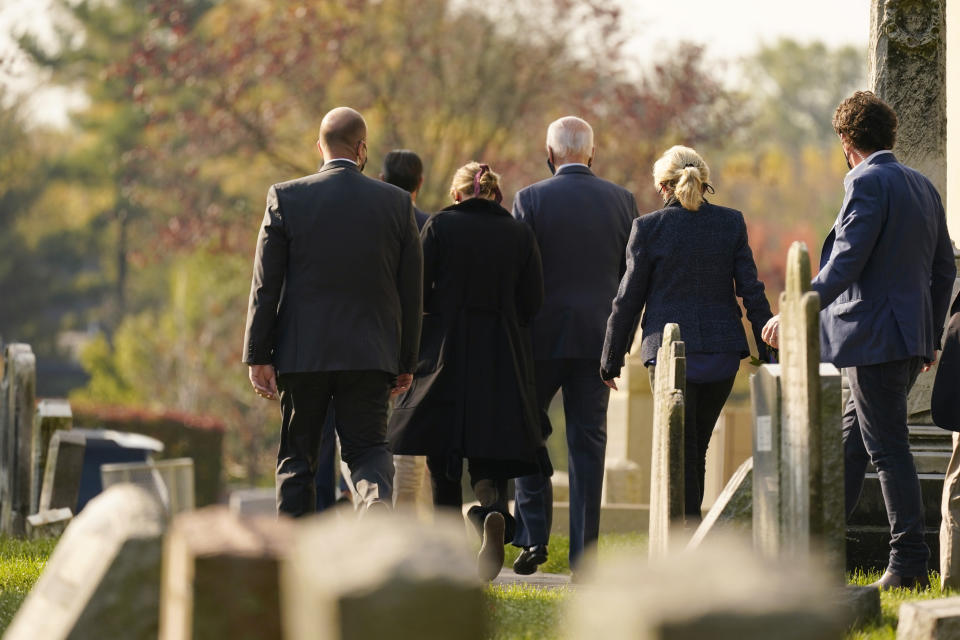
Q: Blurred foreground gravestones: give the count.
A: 4